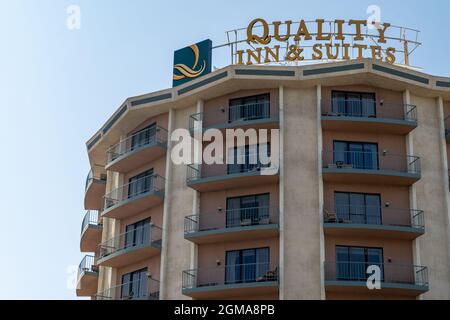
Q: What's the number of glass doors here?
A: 12